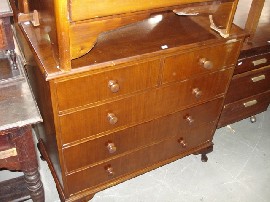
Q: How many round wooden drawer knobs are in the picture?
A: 8